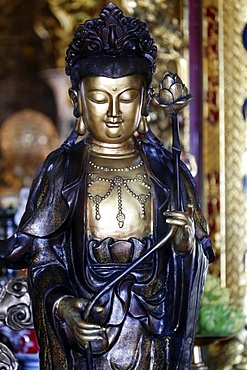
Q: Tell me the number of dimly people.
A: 0